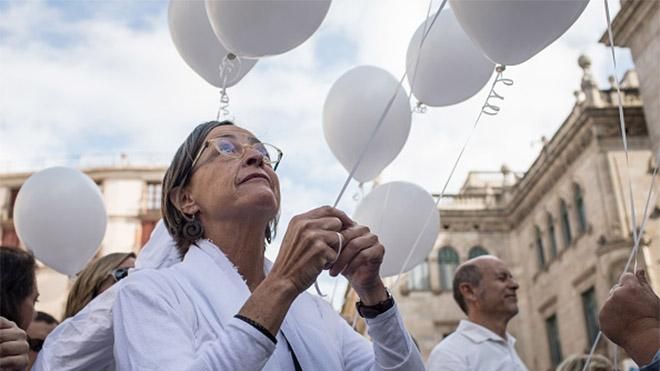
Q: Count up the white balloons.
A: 7